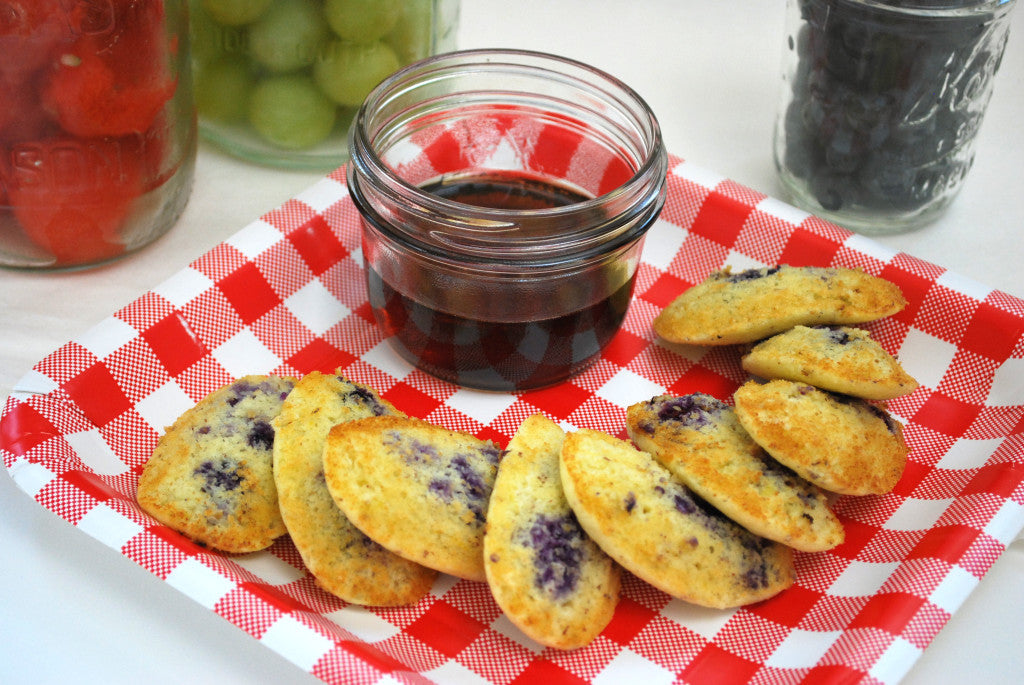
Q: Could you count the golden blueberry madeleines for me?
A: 9